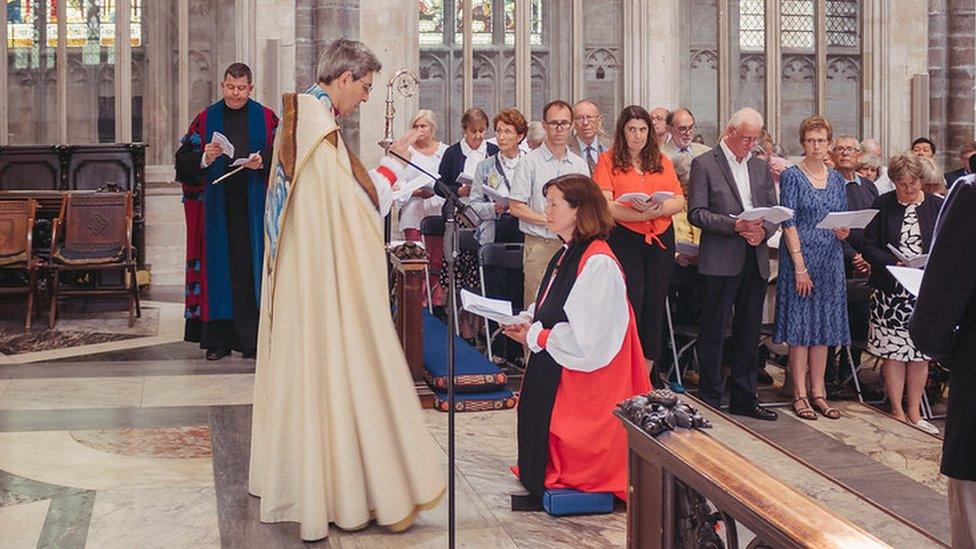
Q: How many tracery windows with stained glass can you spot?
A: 2